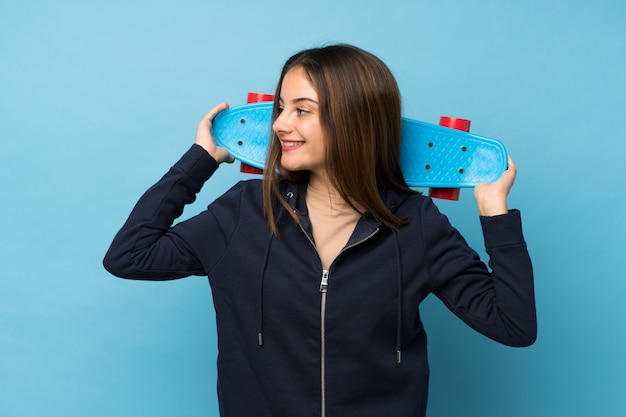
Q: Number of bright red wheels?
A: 4